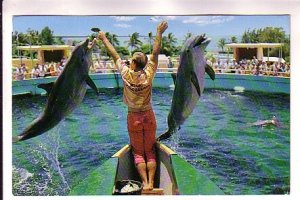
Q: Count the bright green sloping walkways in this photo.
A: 2